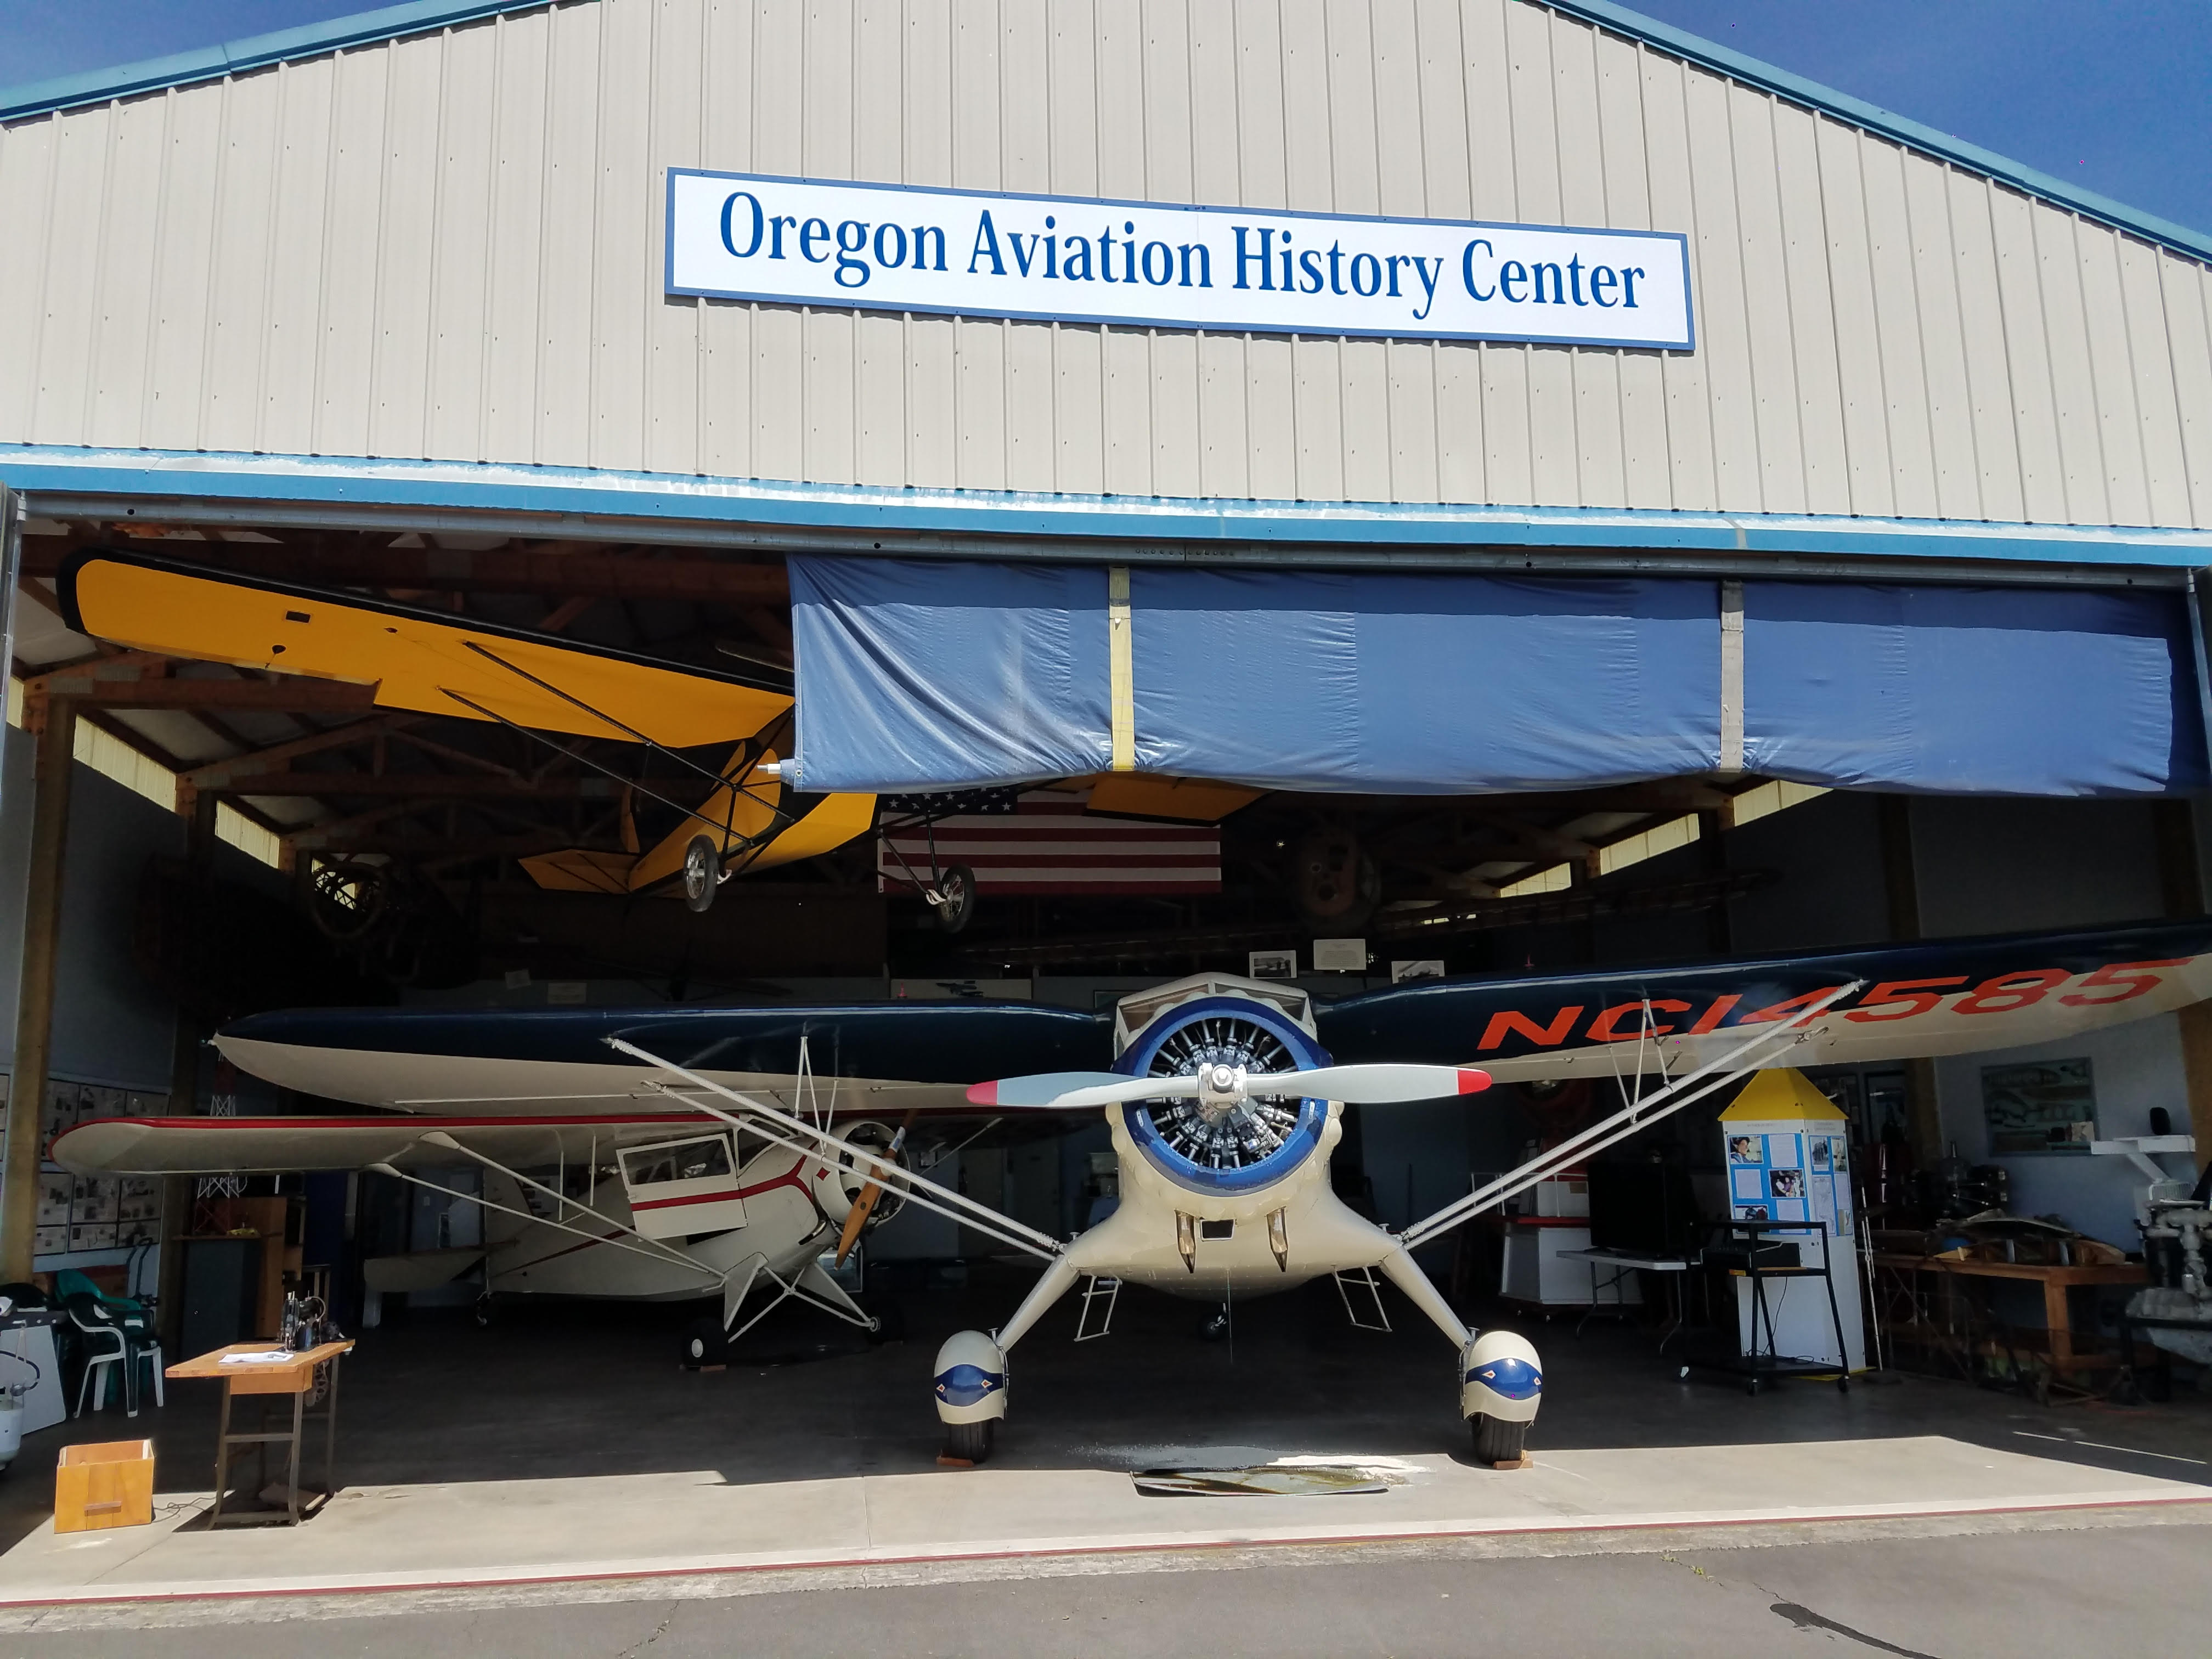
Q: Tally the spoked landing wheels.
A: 2